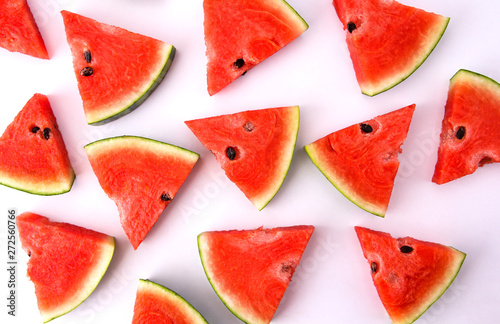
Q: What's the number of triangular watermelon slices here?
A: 13